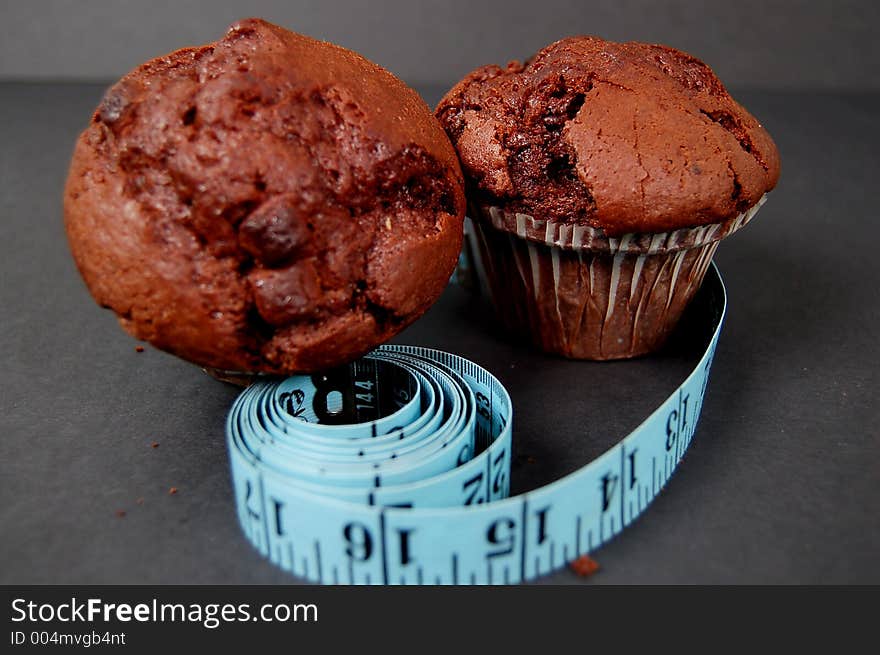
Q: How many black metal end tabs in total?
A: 1